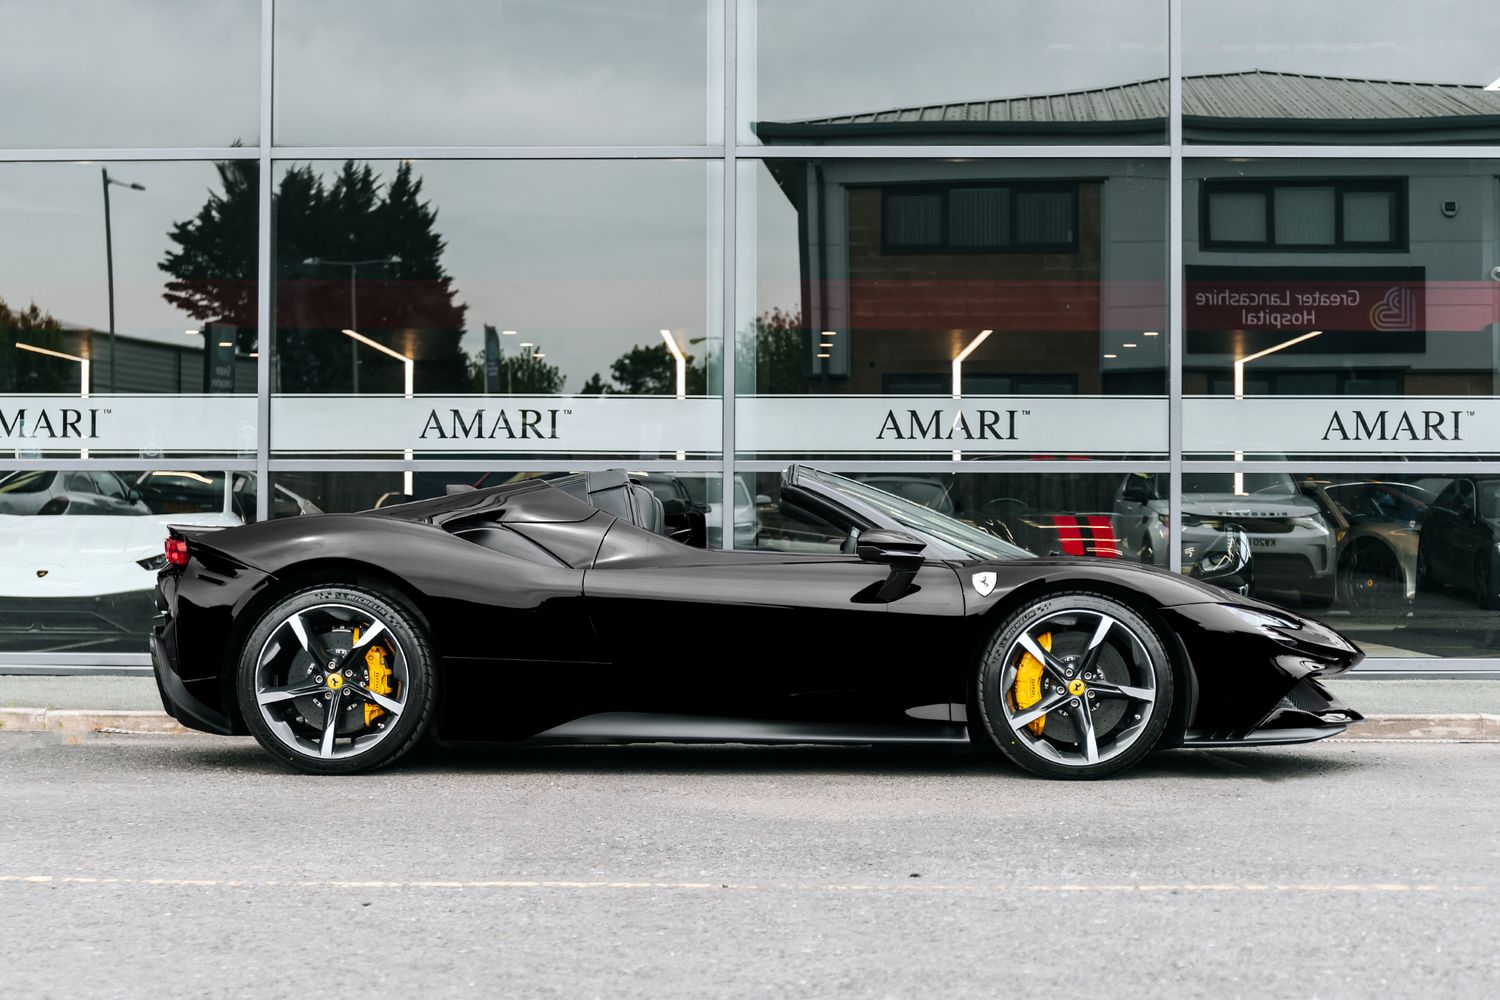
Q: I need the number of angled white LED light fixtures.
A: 5